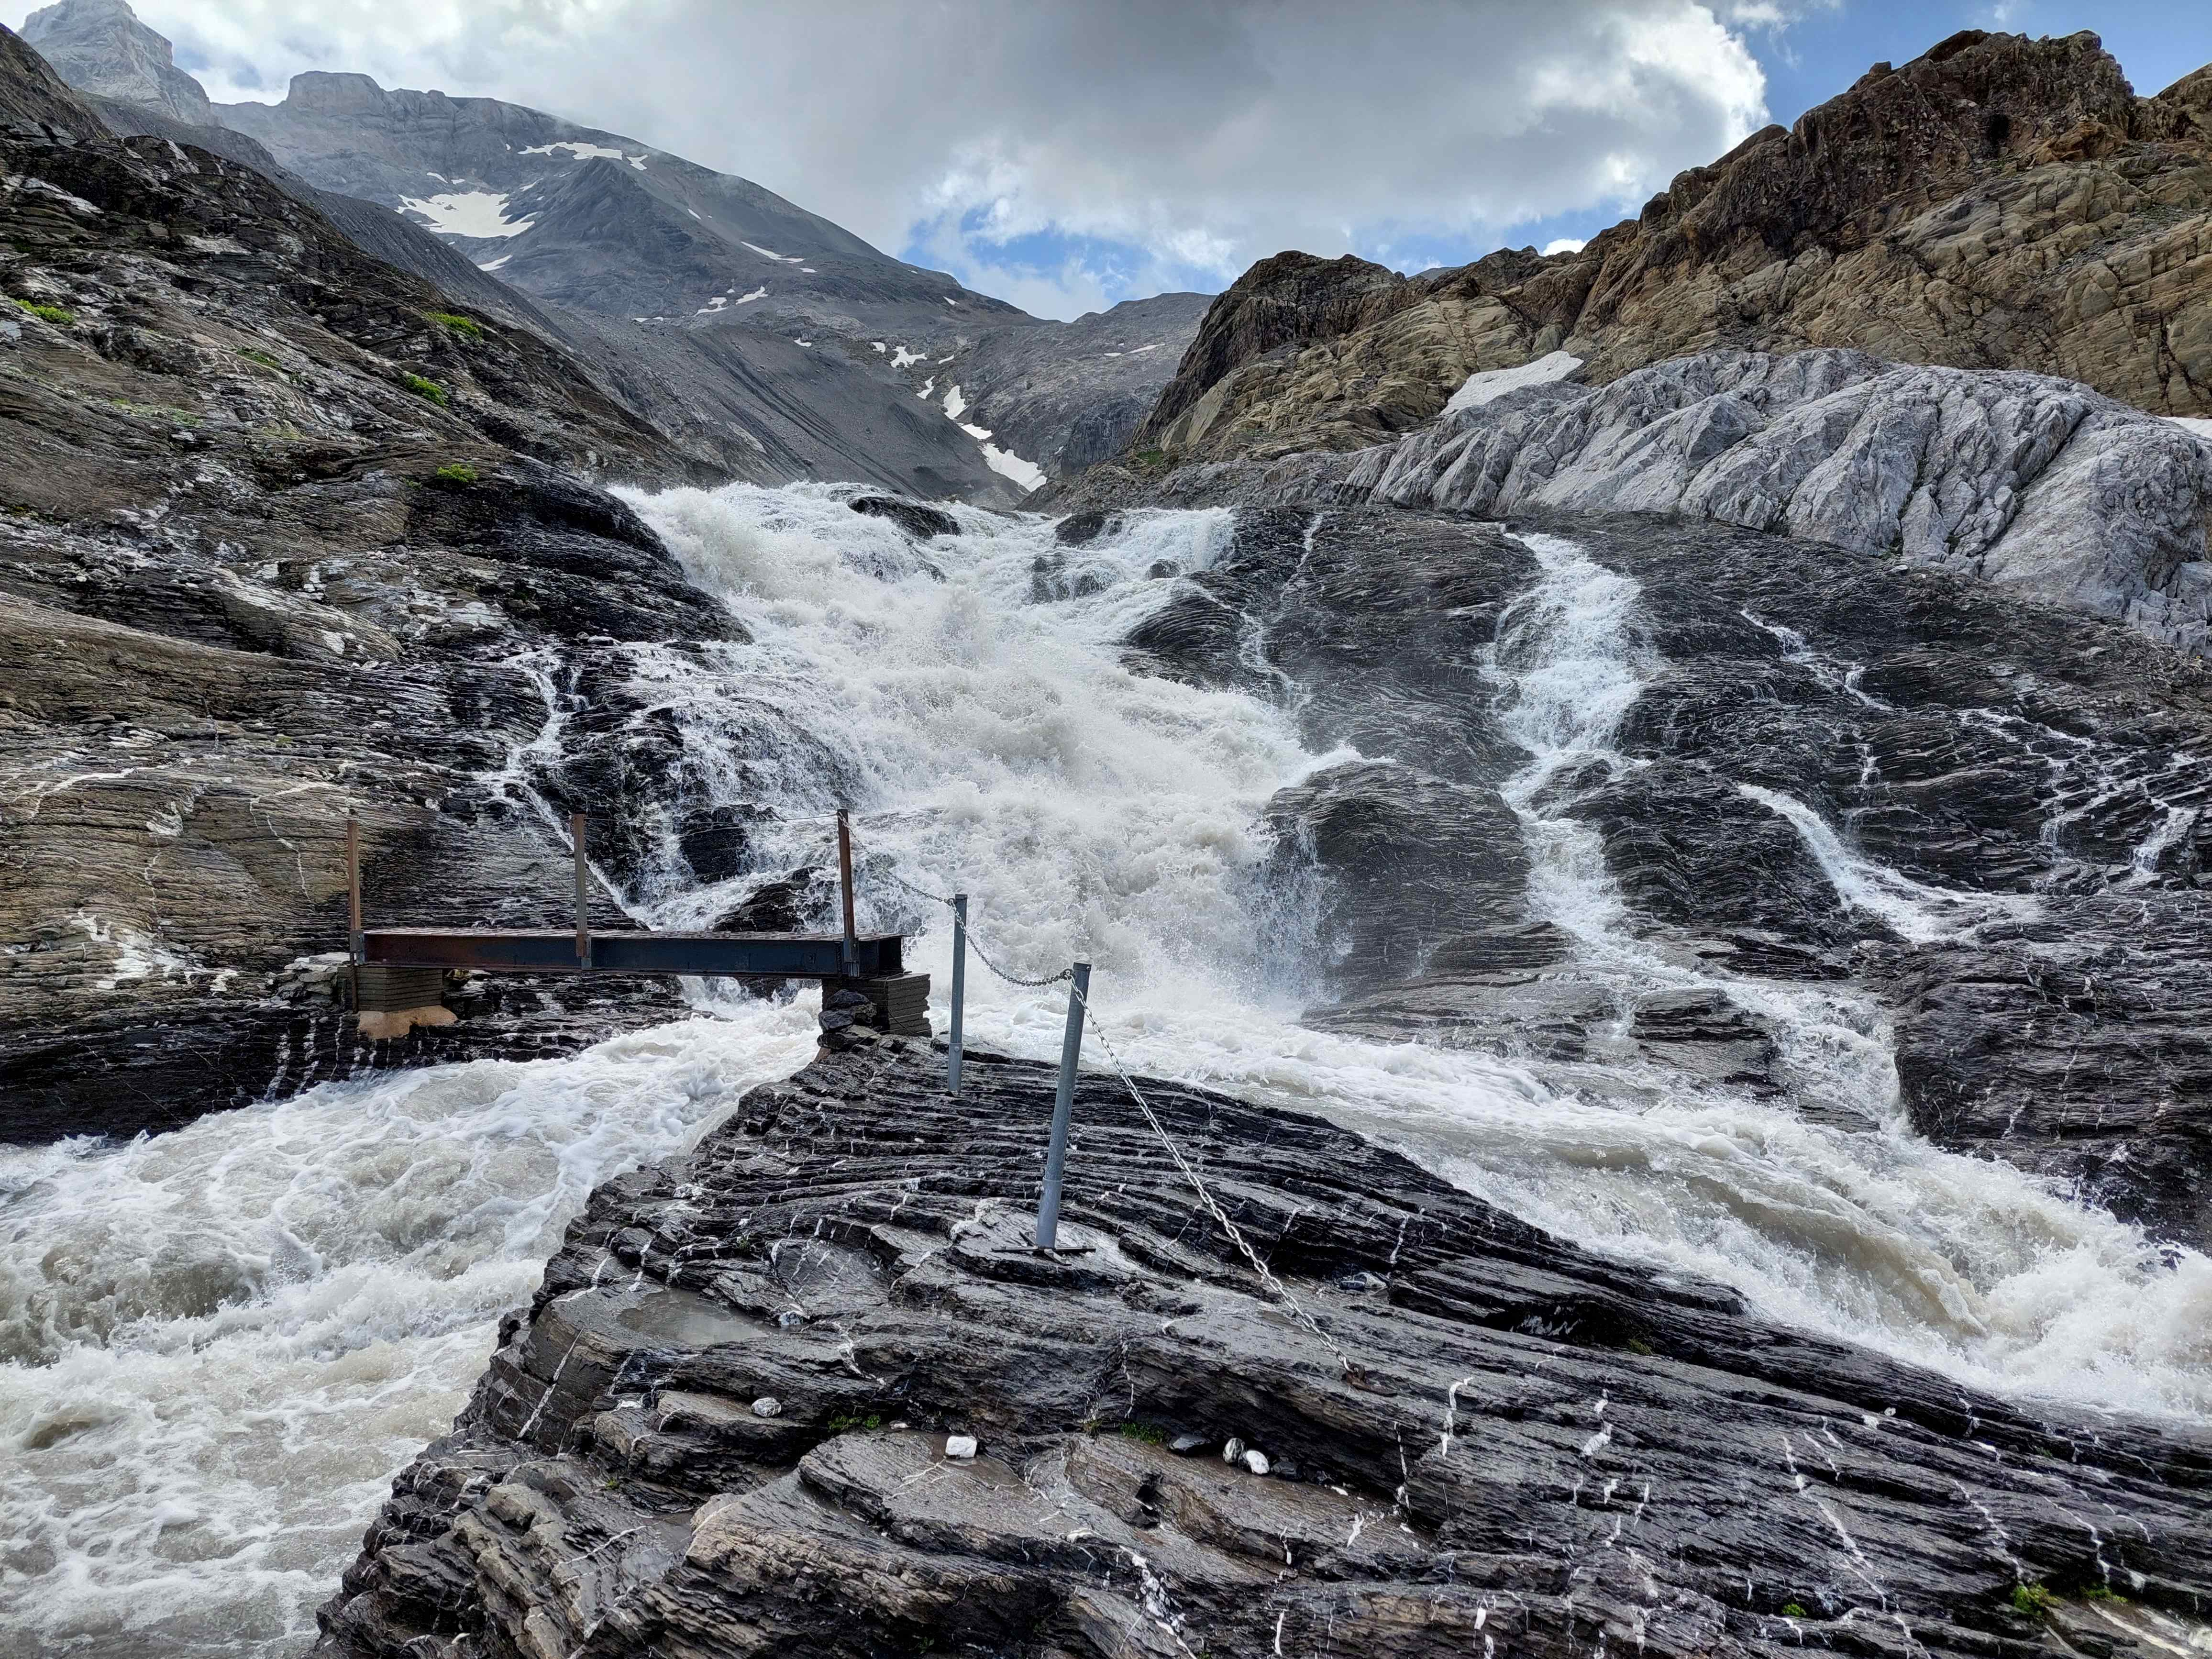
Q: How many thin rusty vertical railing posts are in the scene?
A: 3